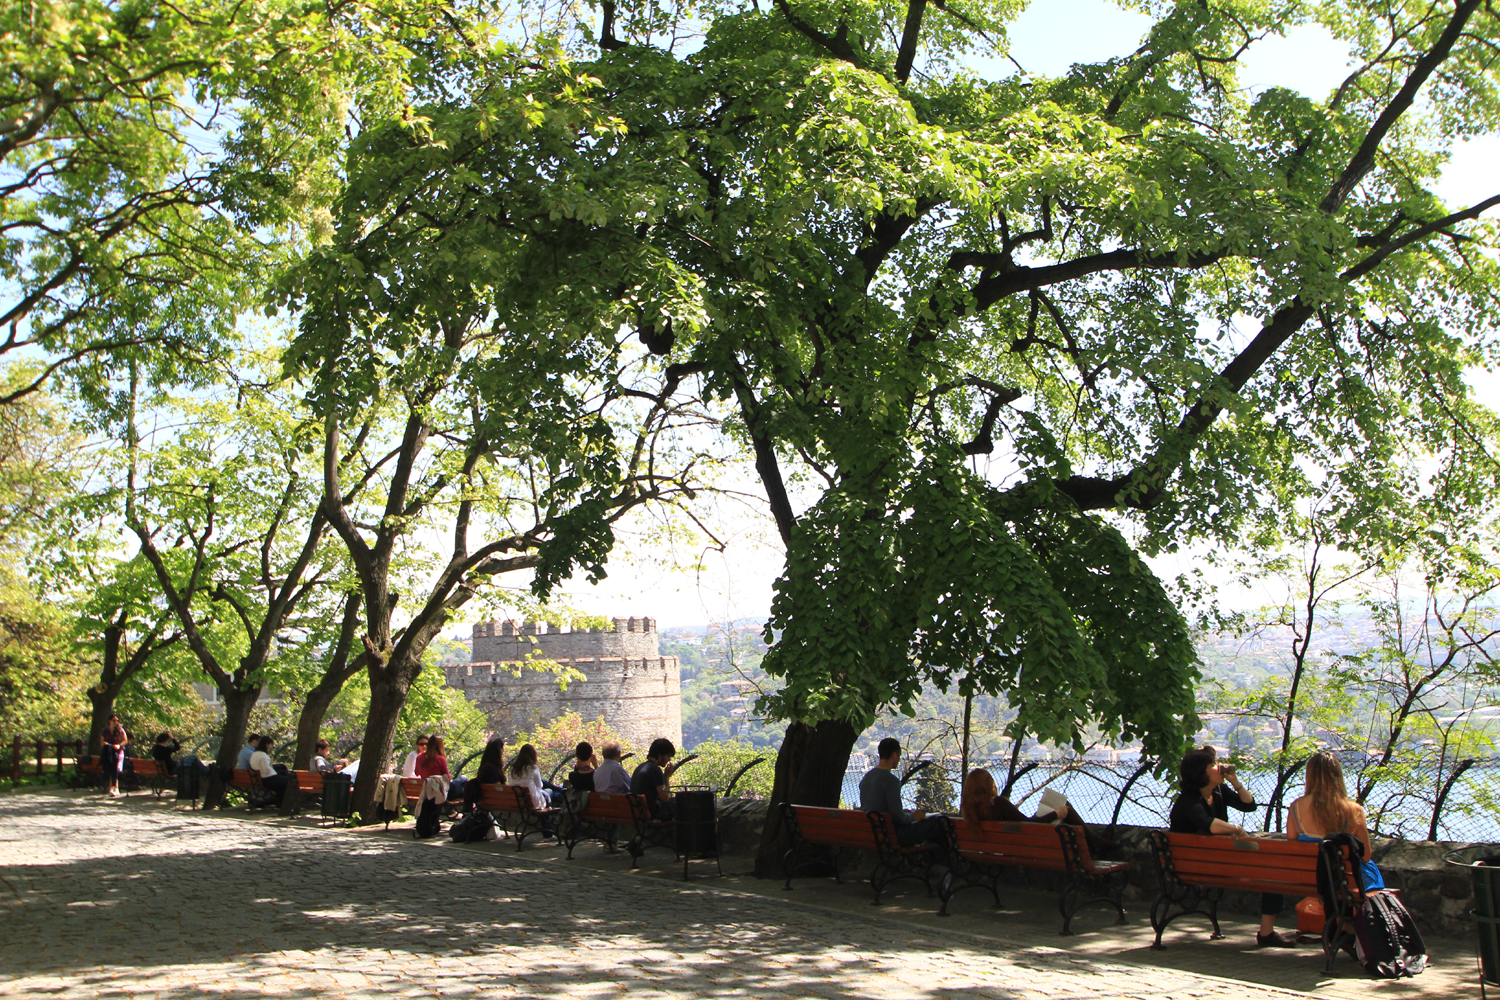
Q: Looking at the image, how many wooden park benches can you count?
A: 10